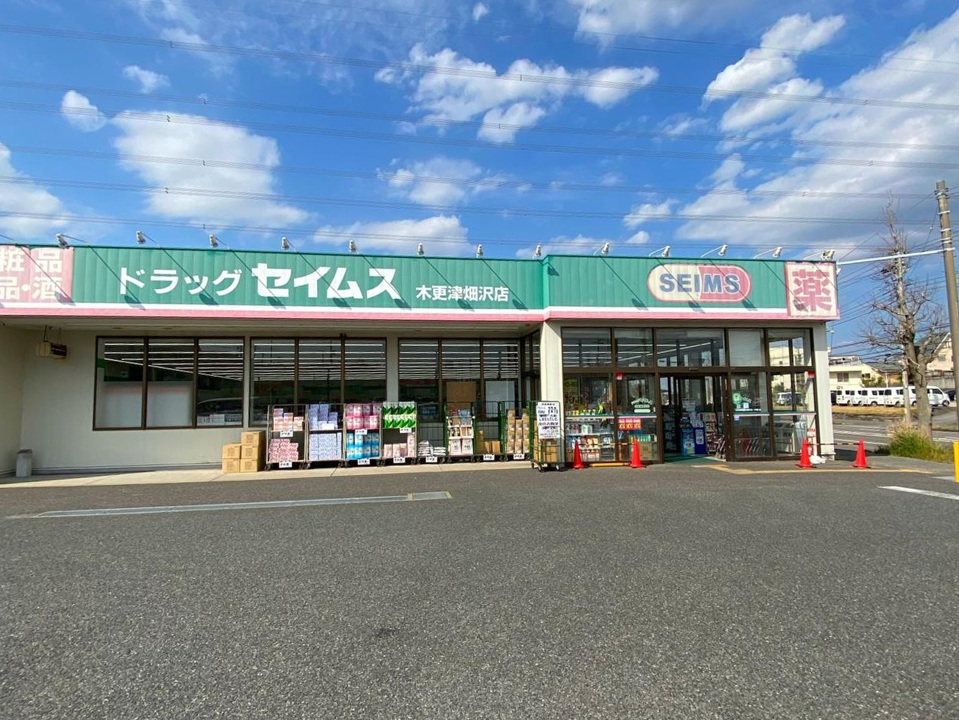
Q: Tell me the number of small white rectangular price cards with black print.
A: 9